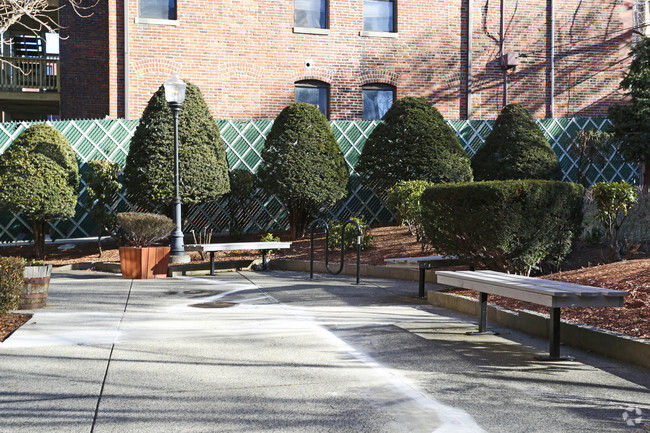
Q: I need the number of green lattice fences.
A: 1